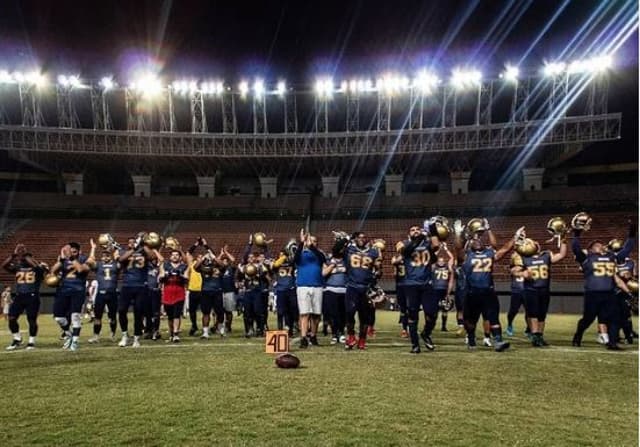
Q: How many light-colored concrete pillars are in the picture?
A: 8